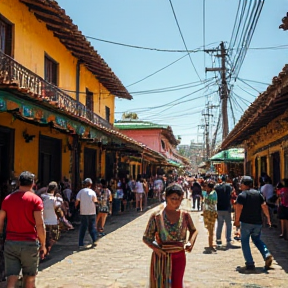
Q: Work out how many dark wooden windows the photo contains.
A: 4